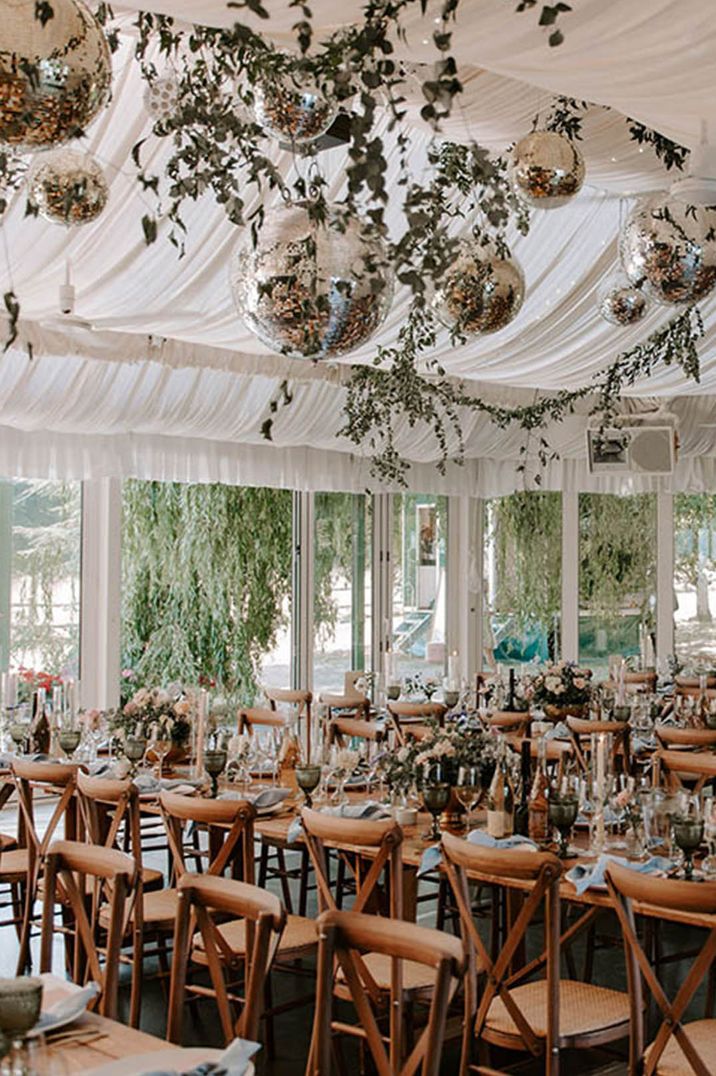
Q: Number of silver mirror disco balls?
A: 8